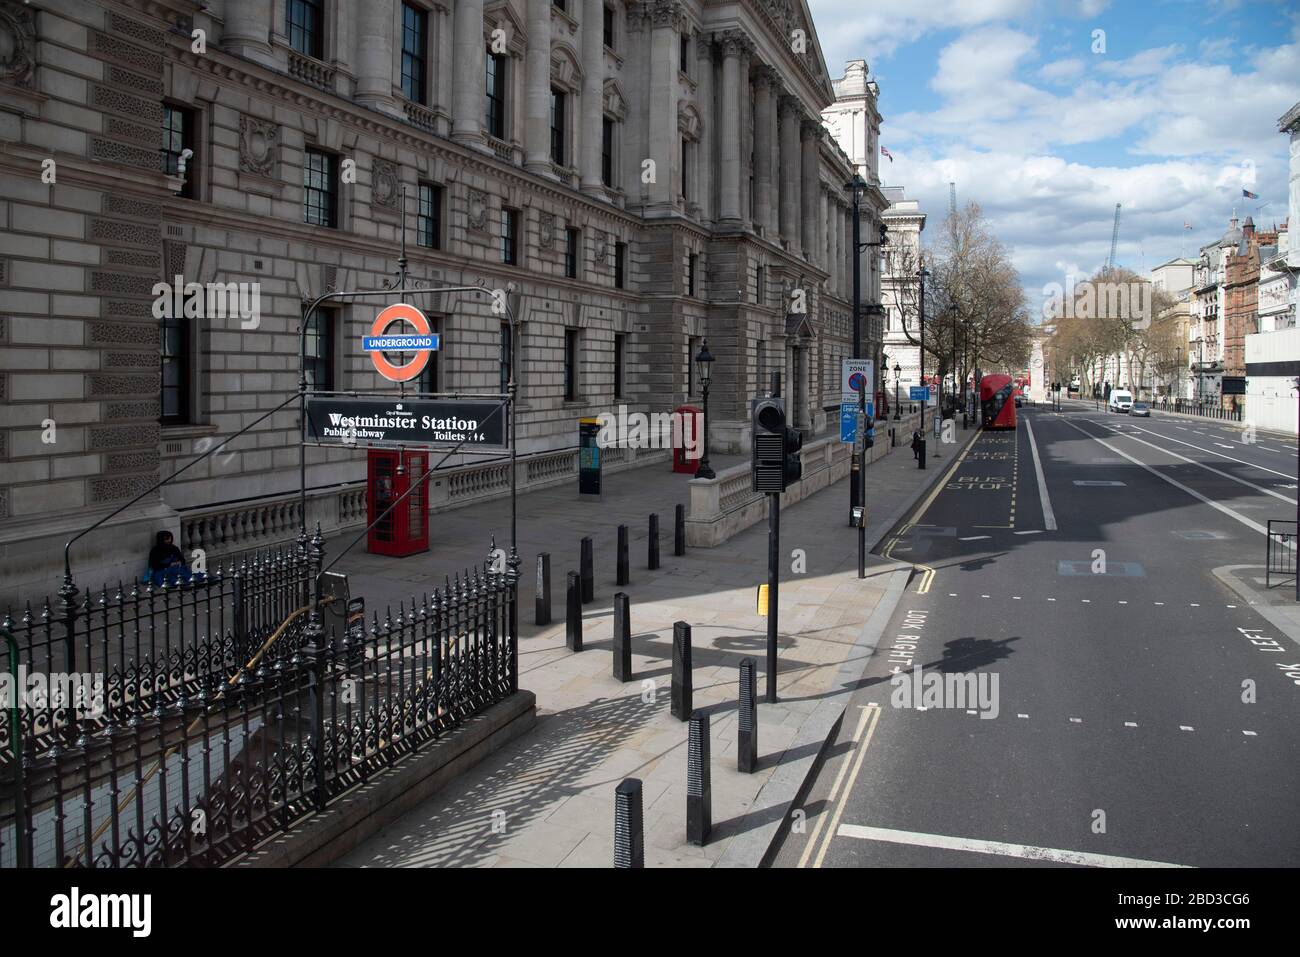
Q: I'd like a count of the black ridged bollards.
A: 11